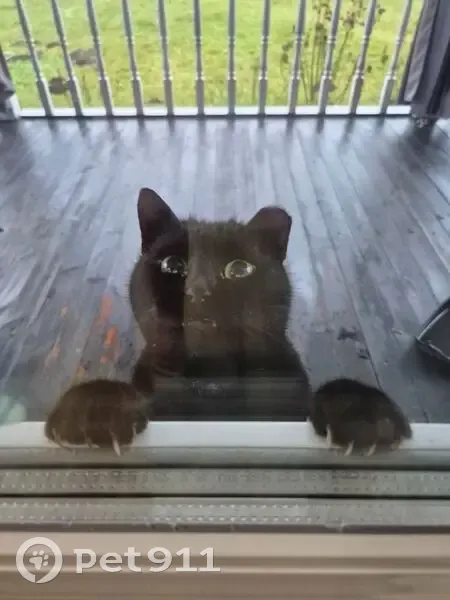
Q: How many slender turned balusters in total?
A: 12